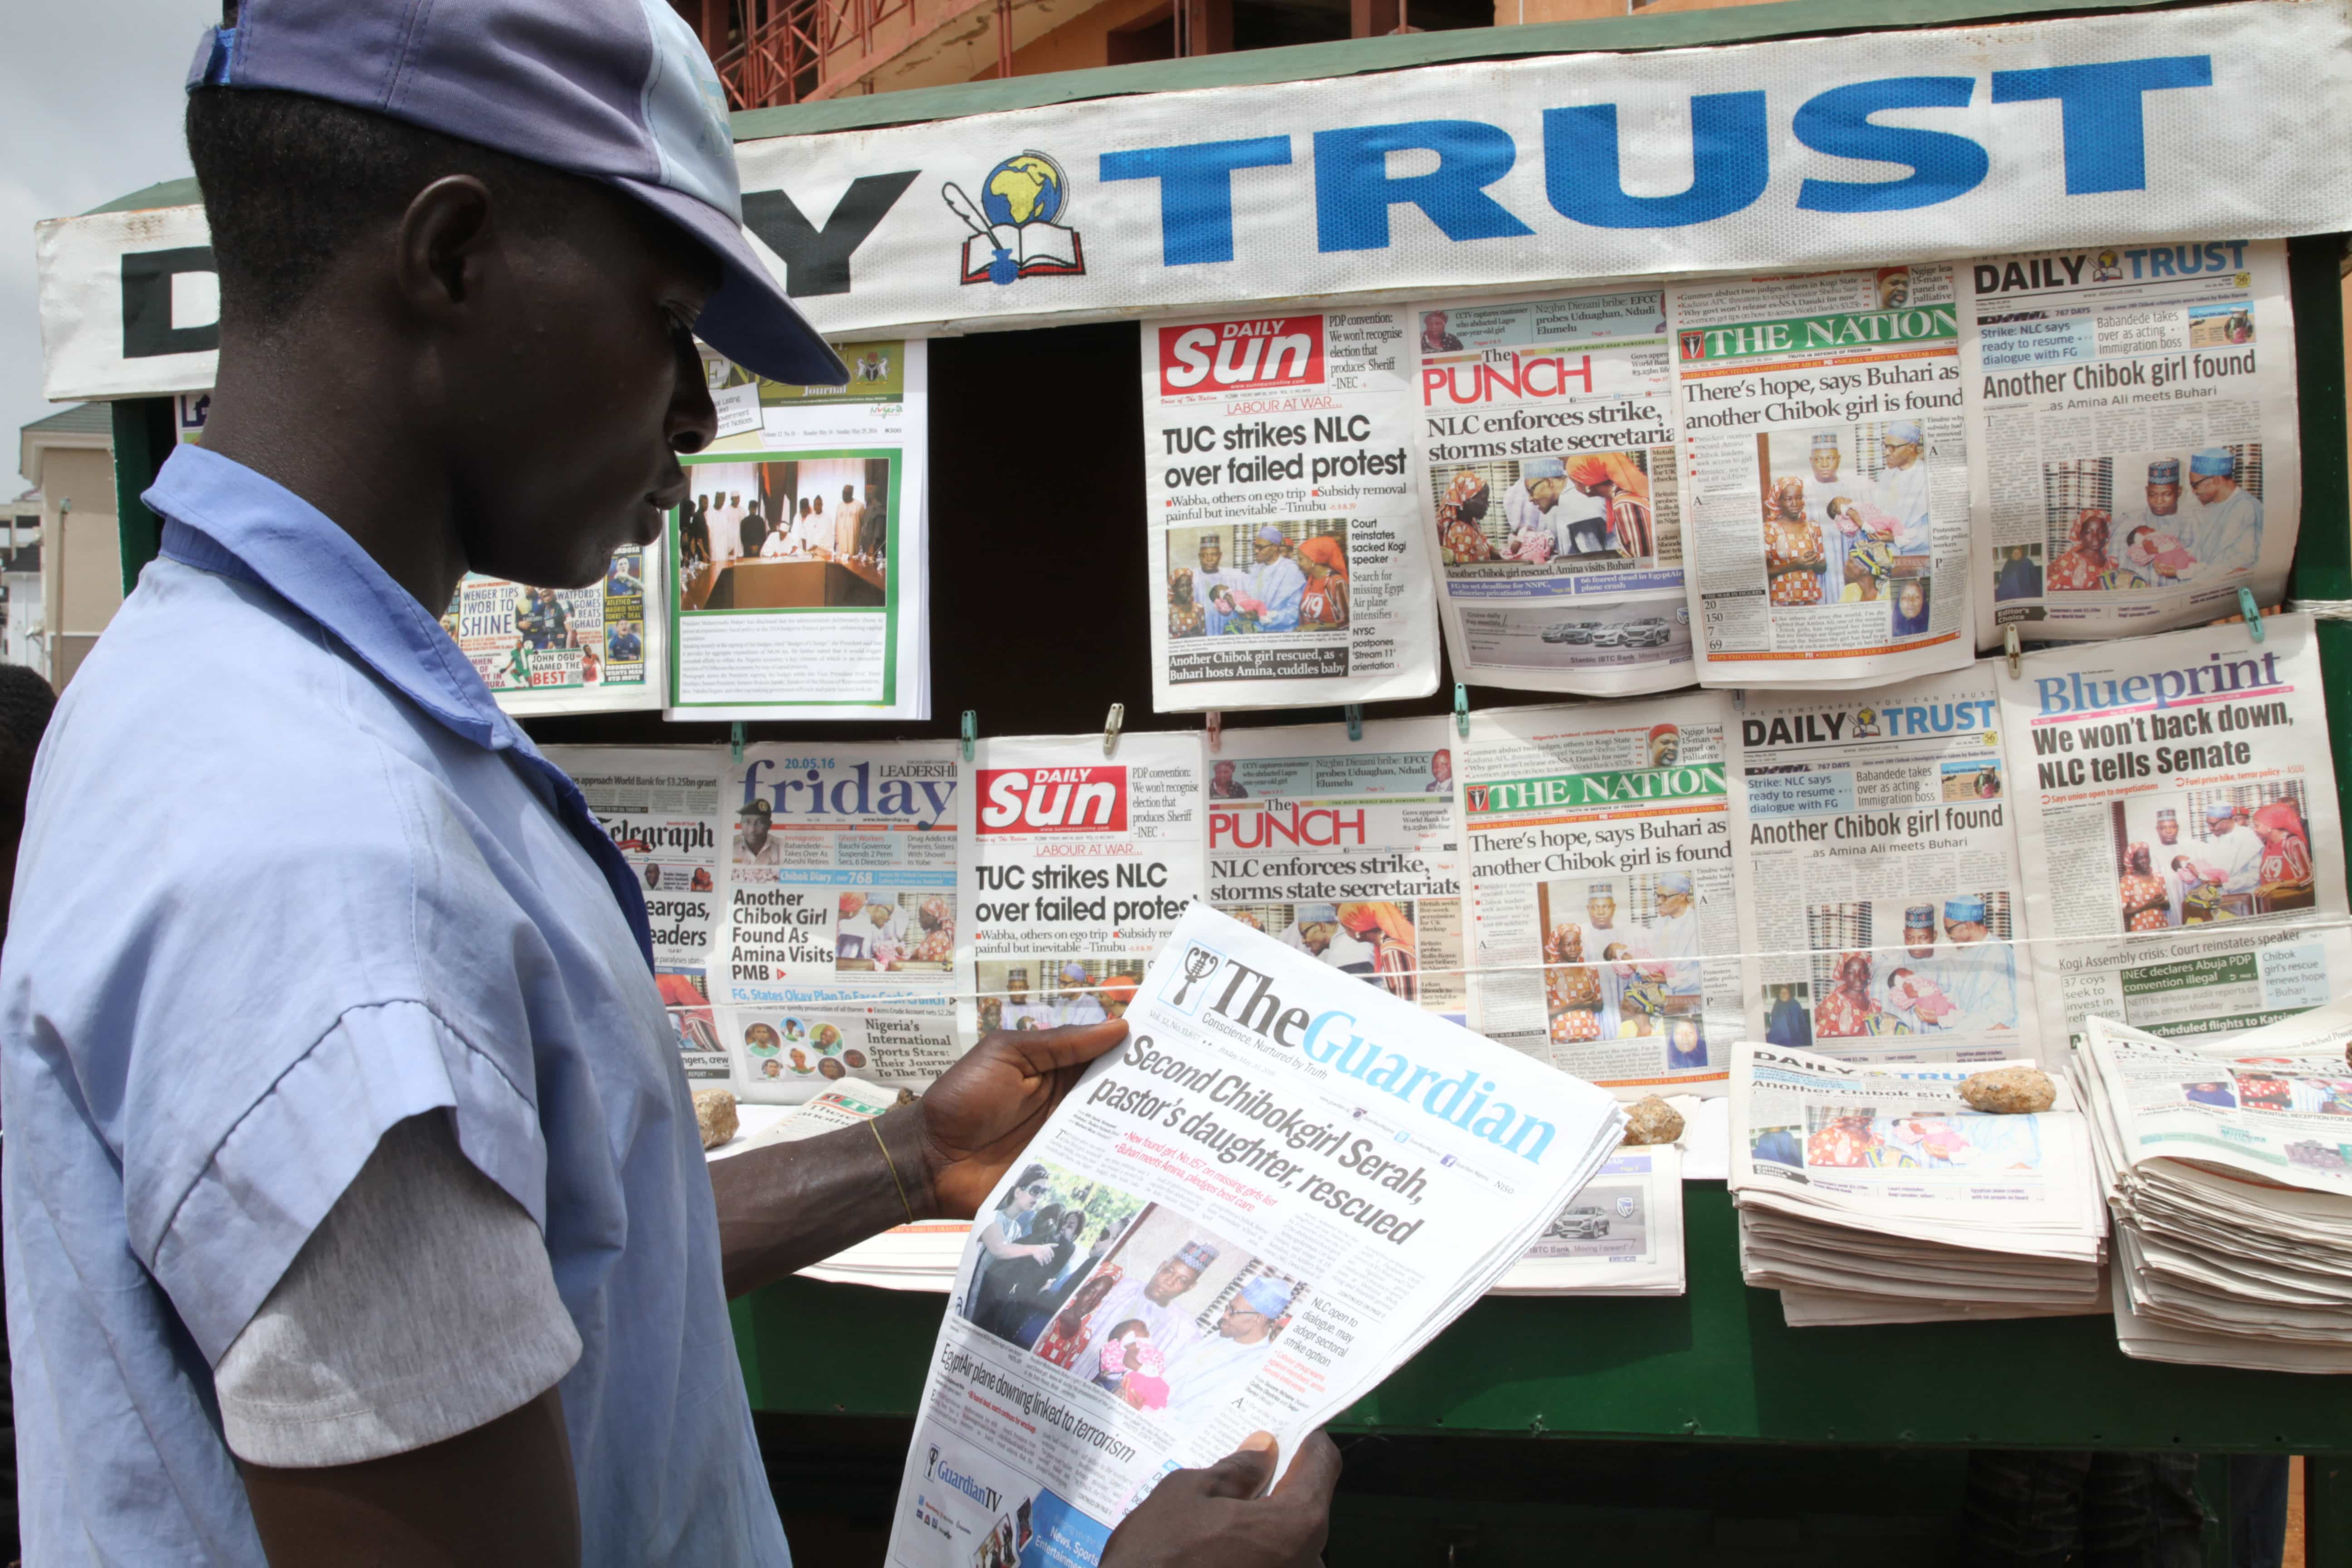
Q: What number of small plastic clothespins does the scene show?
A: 9